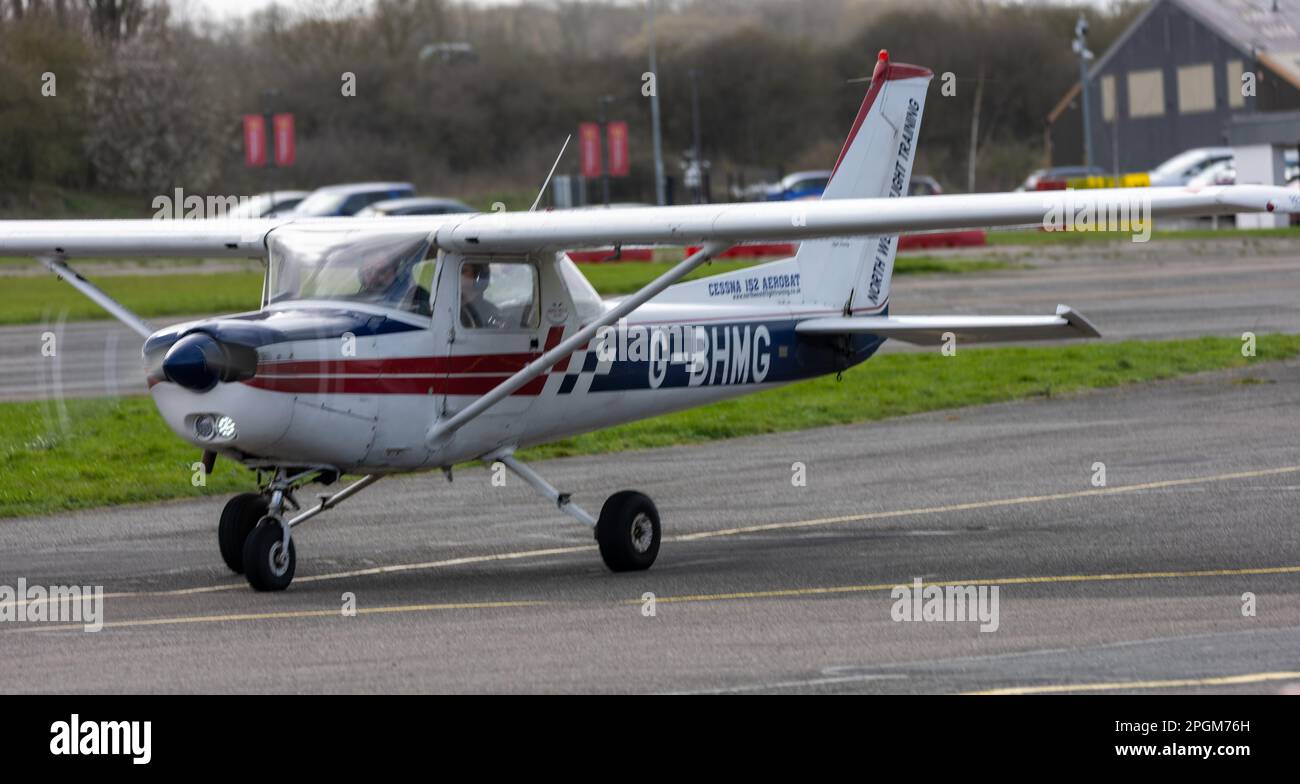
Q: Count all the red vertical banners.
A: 4